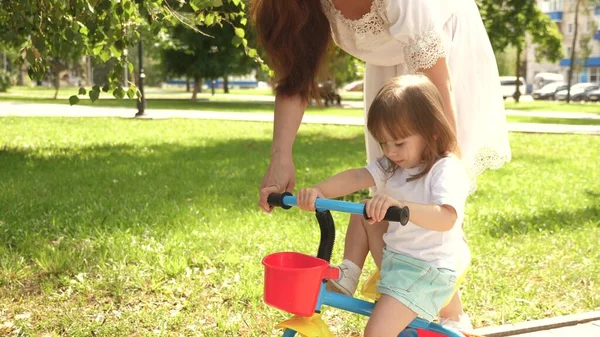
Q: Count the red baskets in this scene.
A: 1